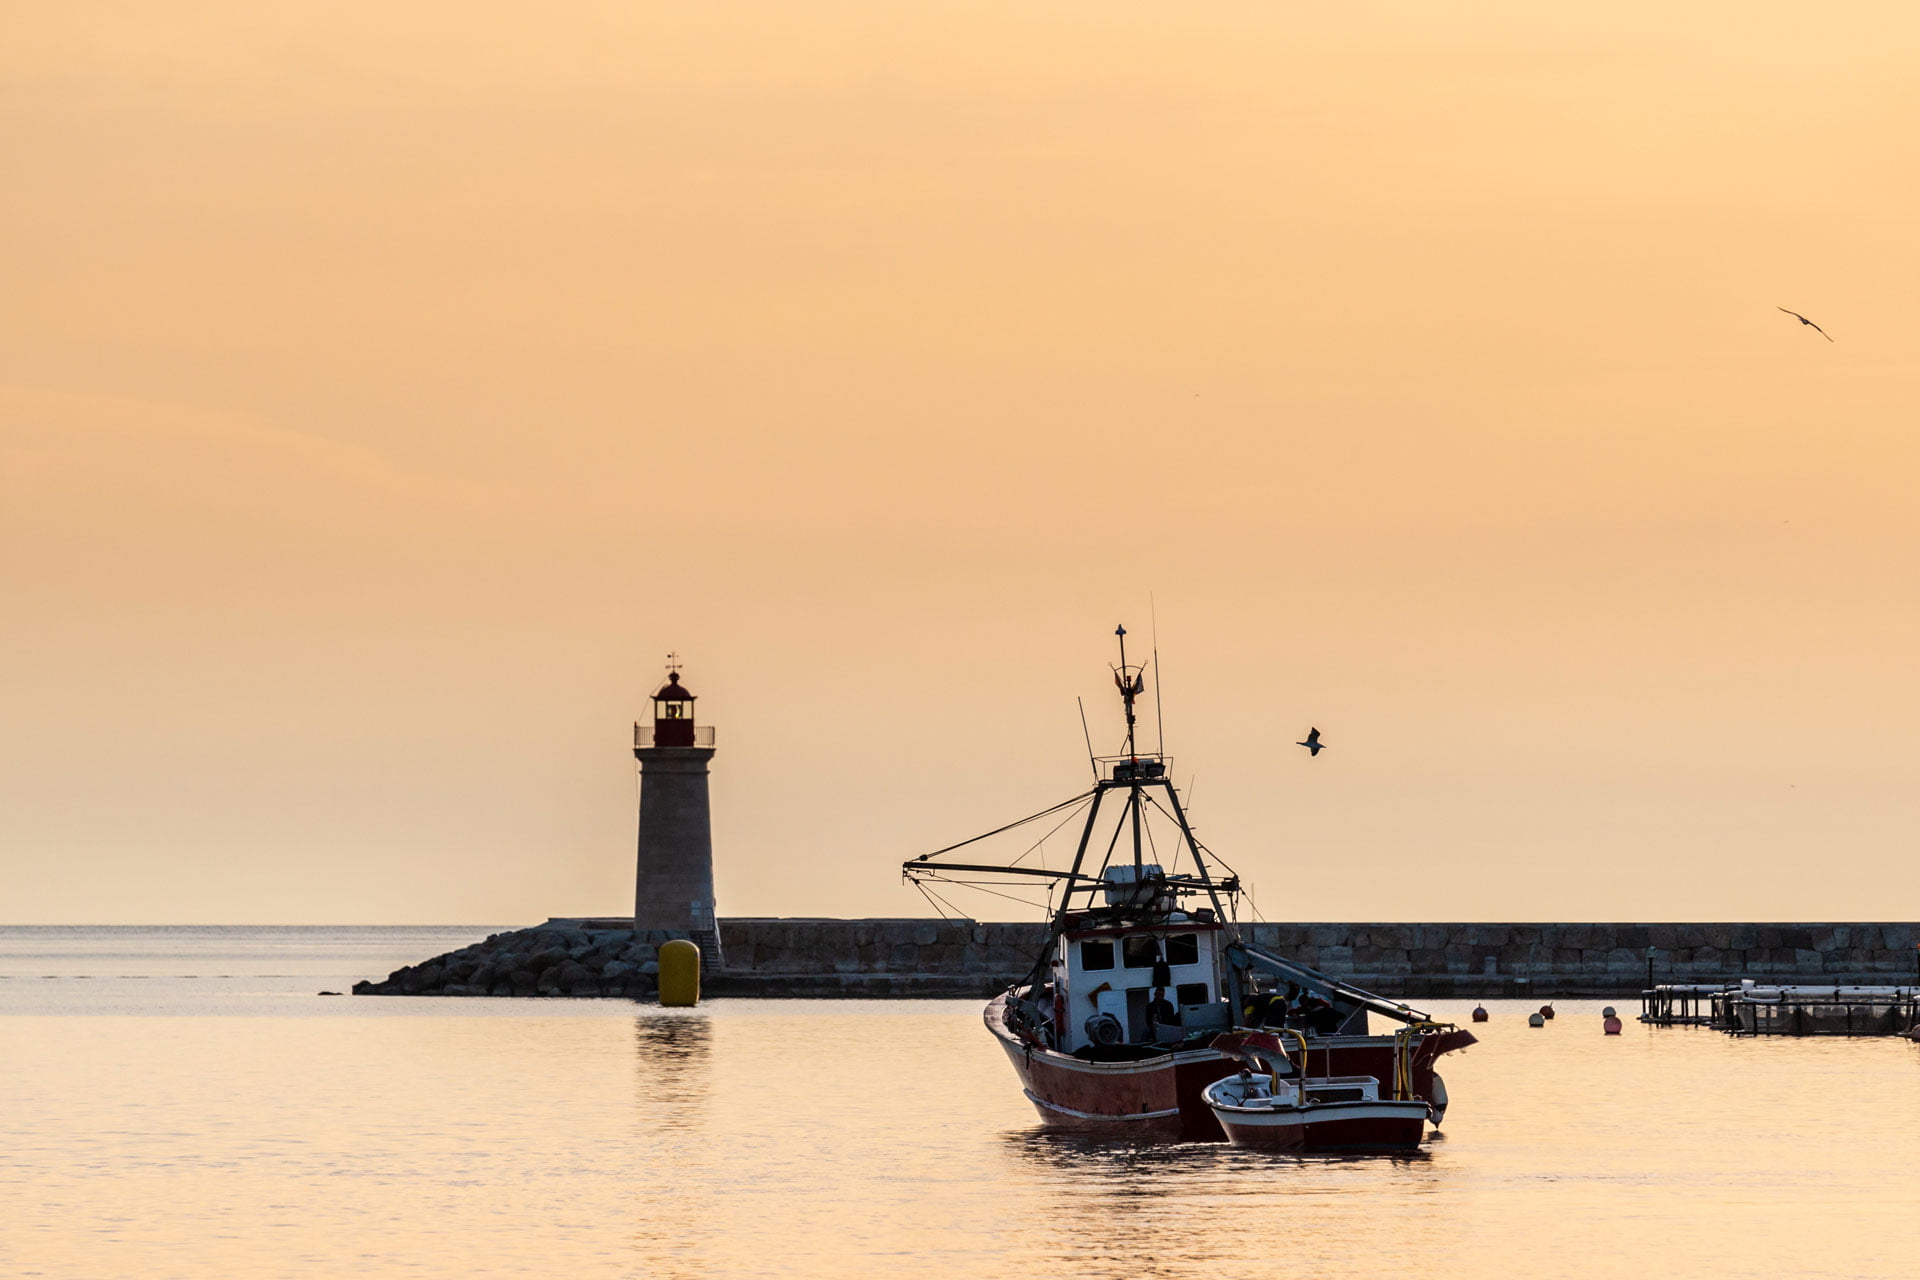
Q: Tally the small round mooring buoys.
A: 5